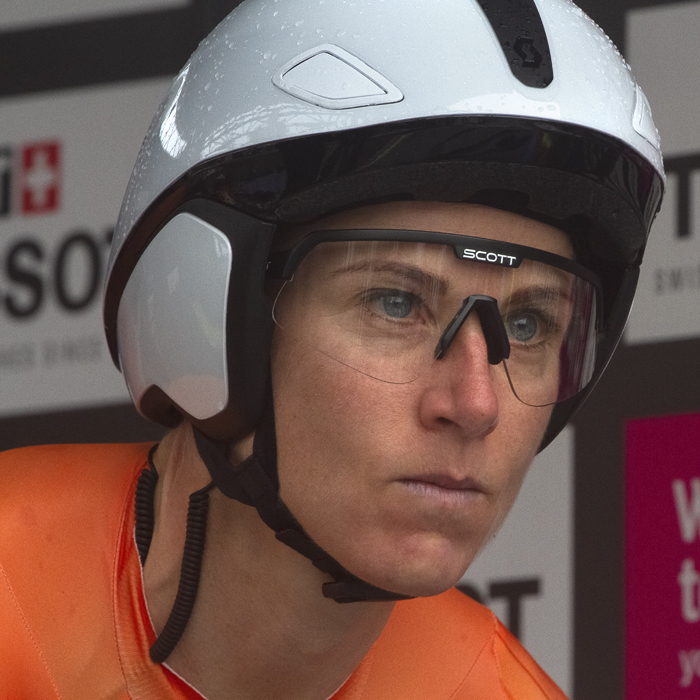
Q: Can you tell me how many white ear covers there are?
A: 1